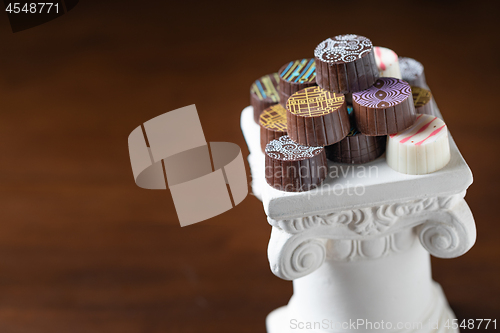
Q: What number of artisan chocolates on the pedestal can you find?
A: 12